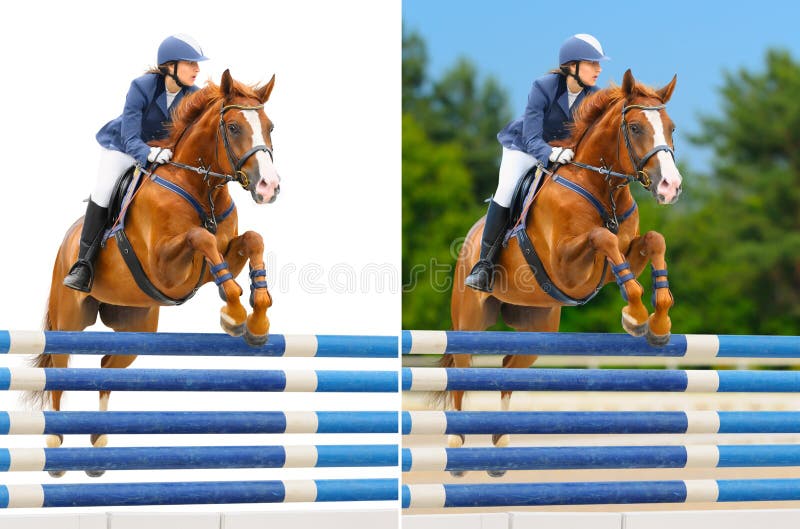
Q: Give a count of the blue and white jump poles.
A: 10